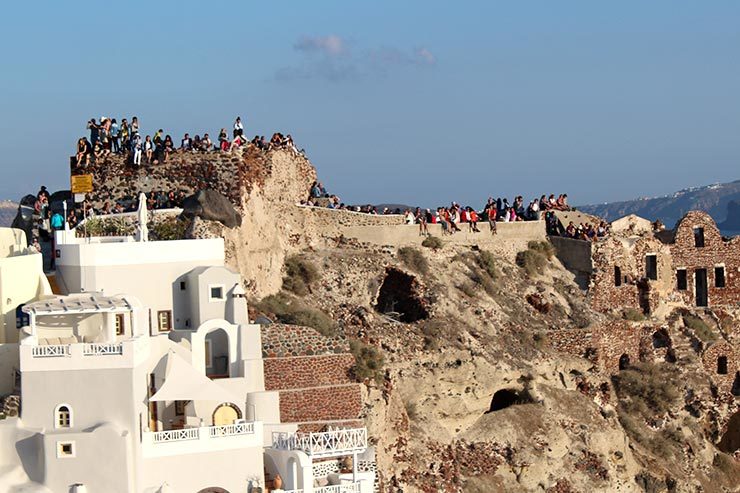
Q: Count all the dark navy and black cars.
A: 0